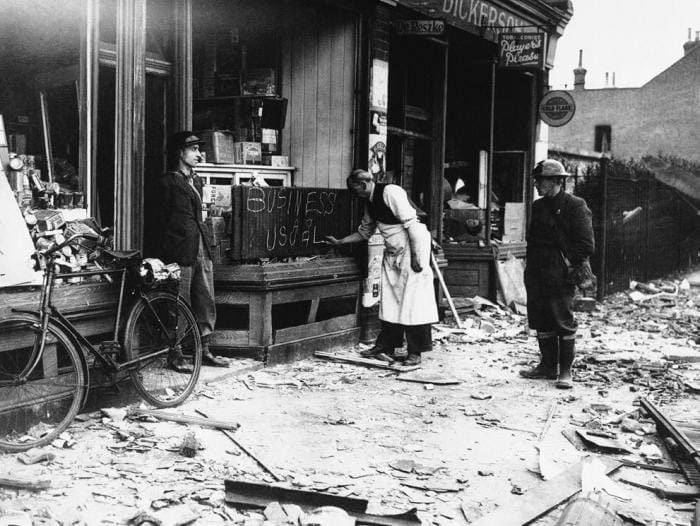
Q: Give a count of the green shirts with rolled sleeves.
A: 0